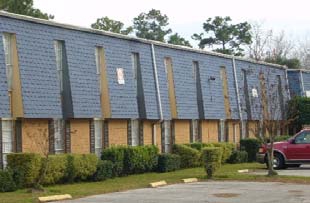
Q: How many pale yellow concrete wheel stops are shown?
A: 4